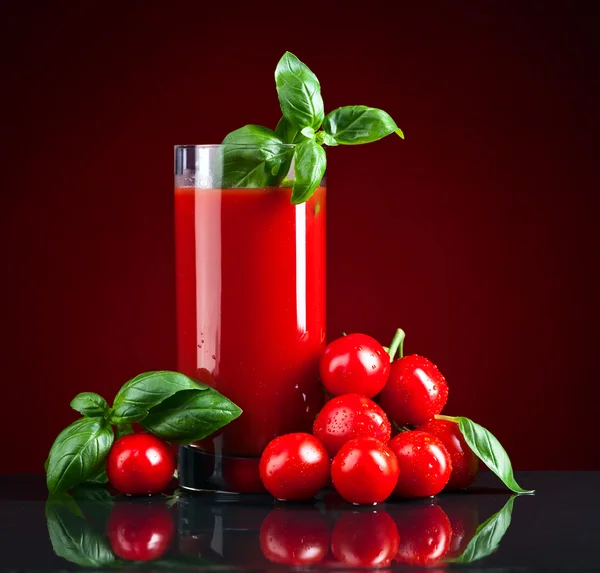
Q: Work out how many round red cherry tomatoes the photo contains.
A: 8